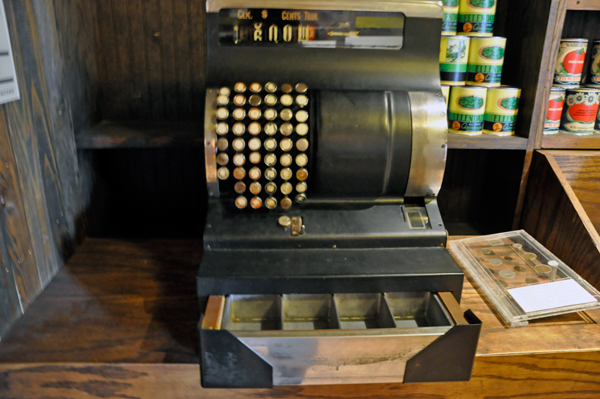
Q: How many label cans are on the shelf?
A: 12